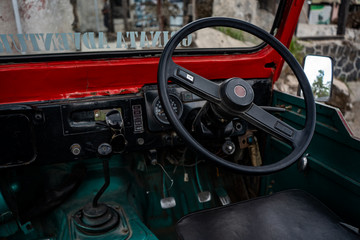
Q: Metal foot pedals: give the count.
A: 3